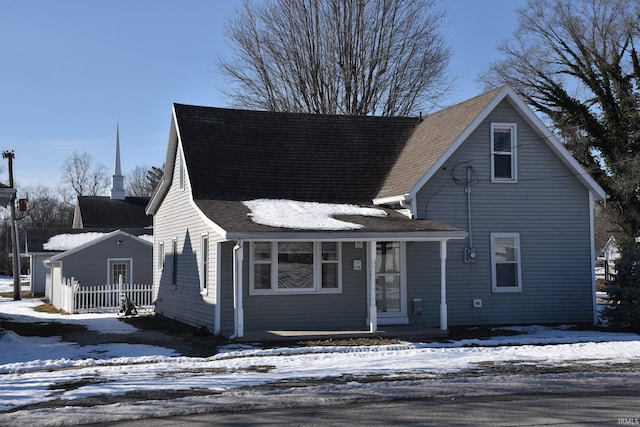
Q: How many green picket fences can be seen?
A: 0